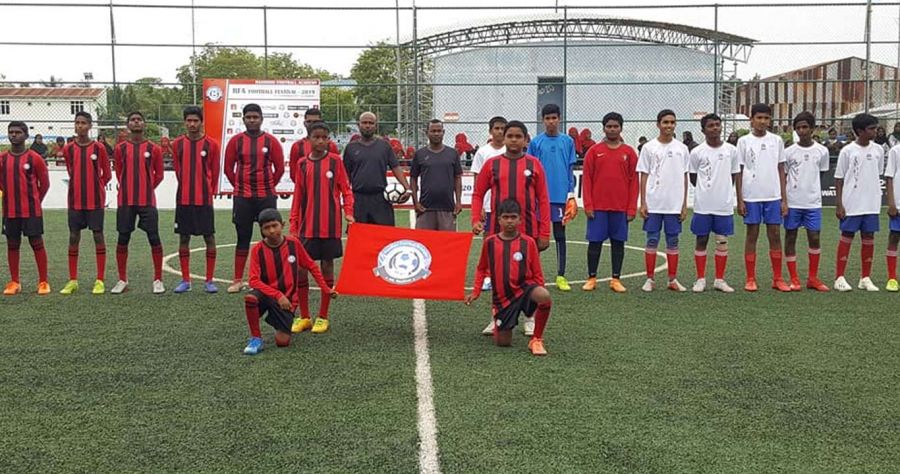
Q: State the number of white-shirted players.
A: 7